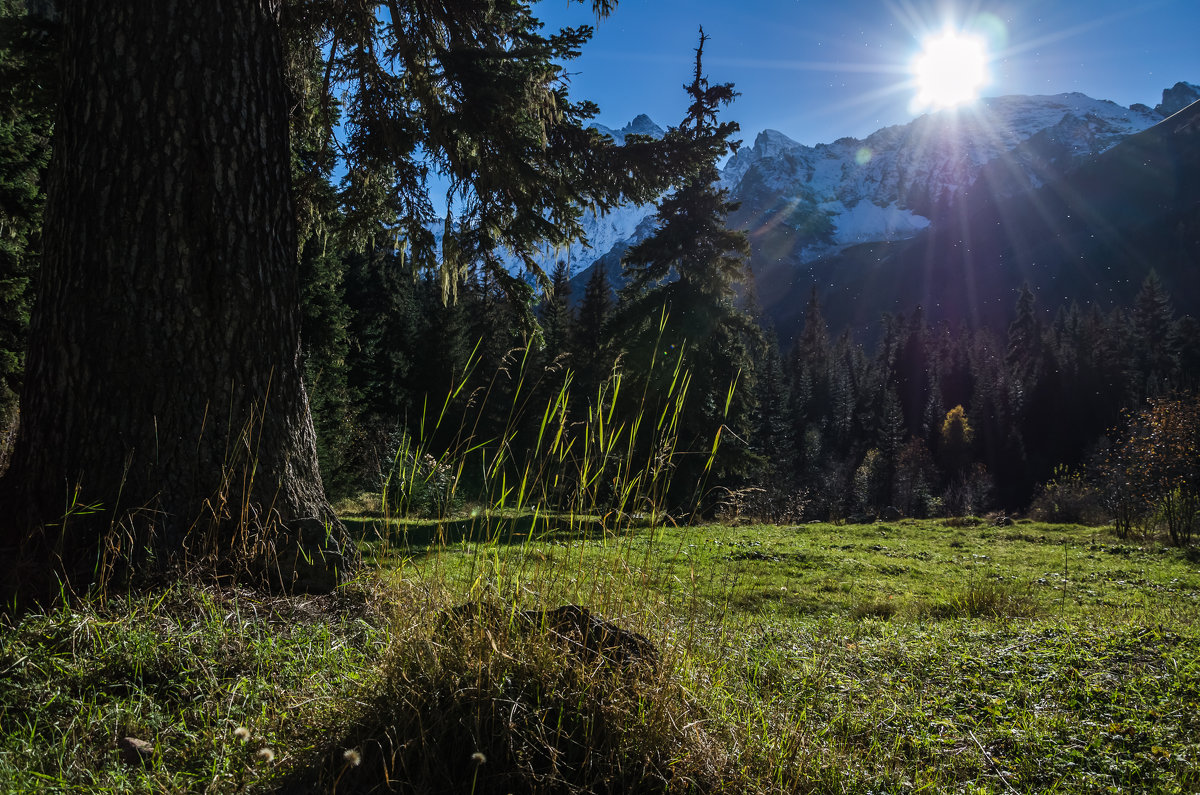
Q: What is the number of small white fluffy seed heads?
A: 4